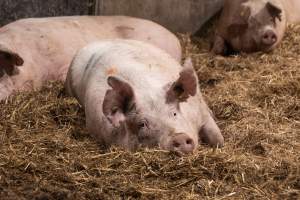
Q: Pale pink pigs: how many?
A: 3